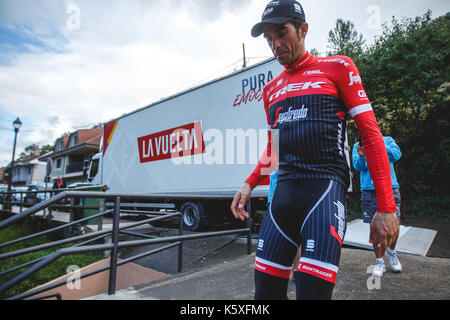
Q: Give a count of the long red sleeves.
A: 2